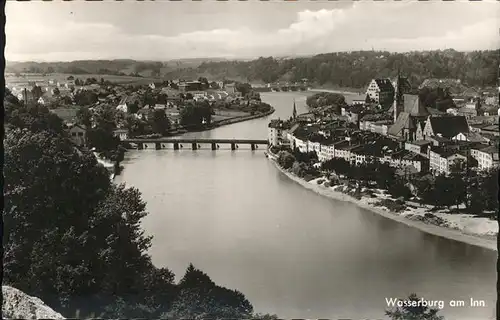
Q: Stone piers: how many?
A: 7